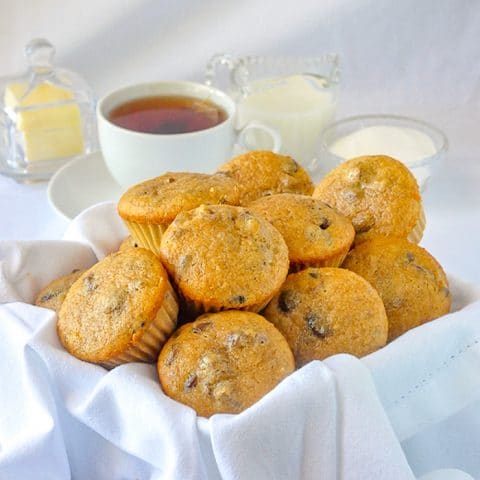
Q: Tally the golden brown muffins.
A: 11